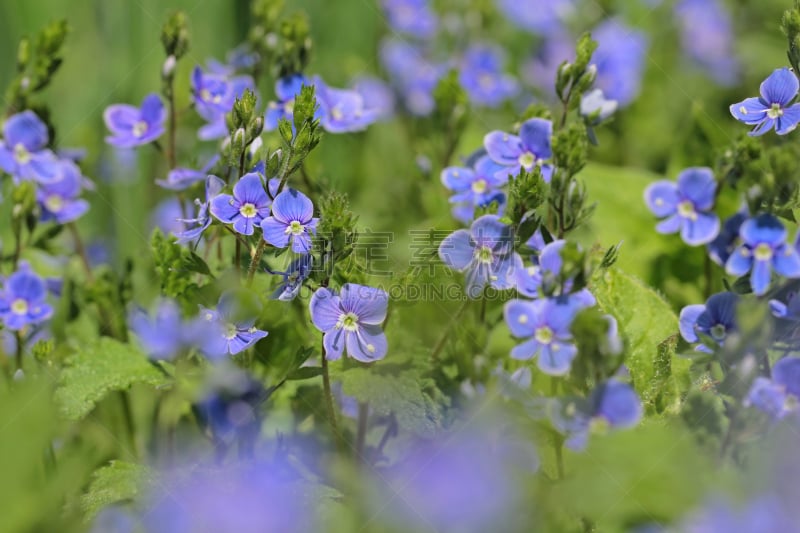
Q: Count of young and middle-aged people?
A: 0